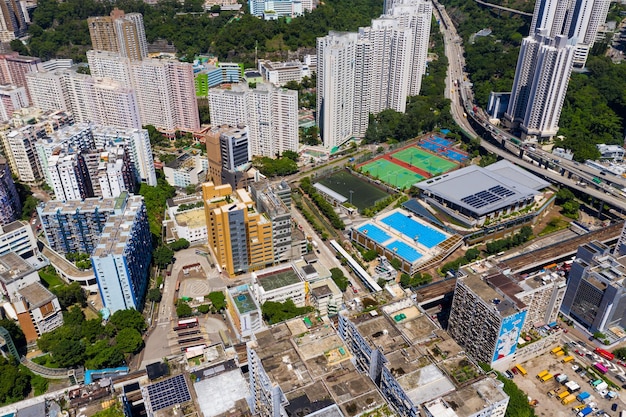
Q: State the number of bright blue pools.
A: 3